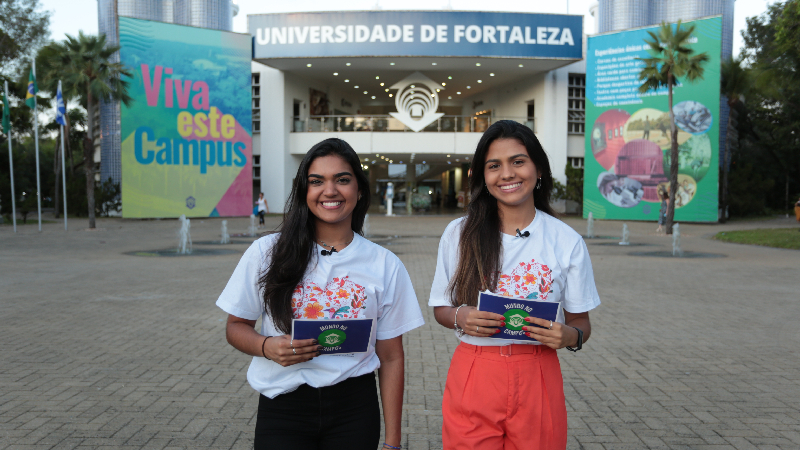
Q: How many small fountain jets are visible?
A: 7